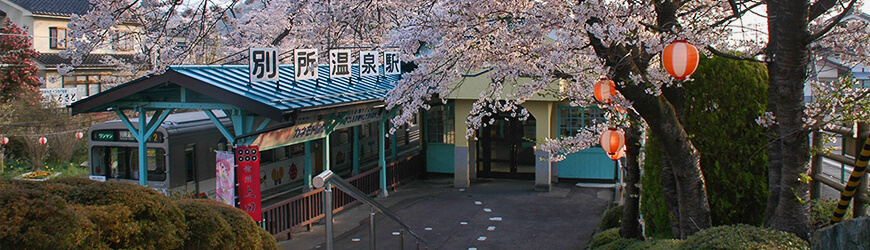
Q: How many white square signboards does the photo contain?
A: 5